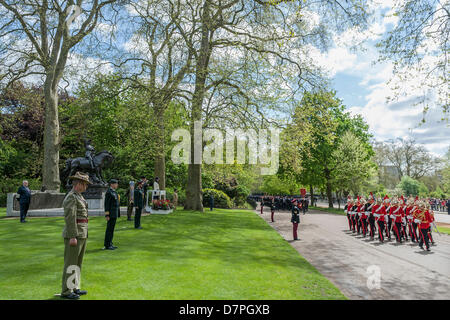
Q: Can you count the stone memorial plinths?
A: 1